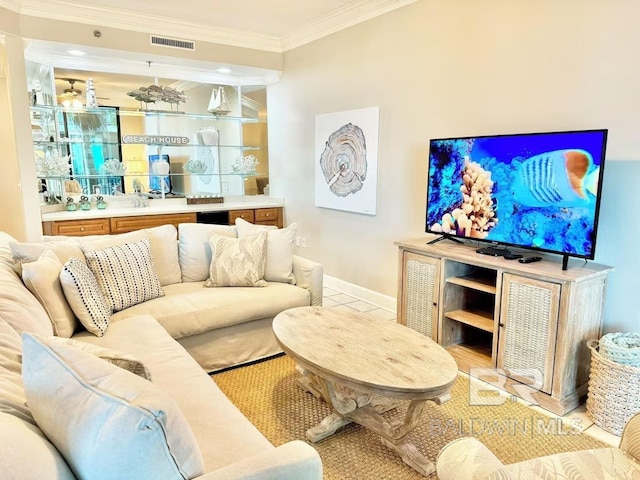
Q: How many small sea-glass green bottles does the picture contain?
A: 3